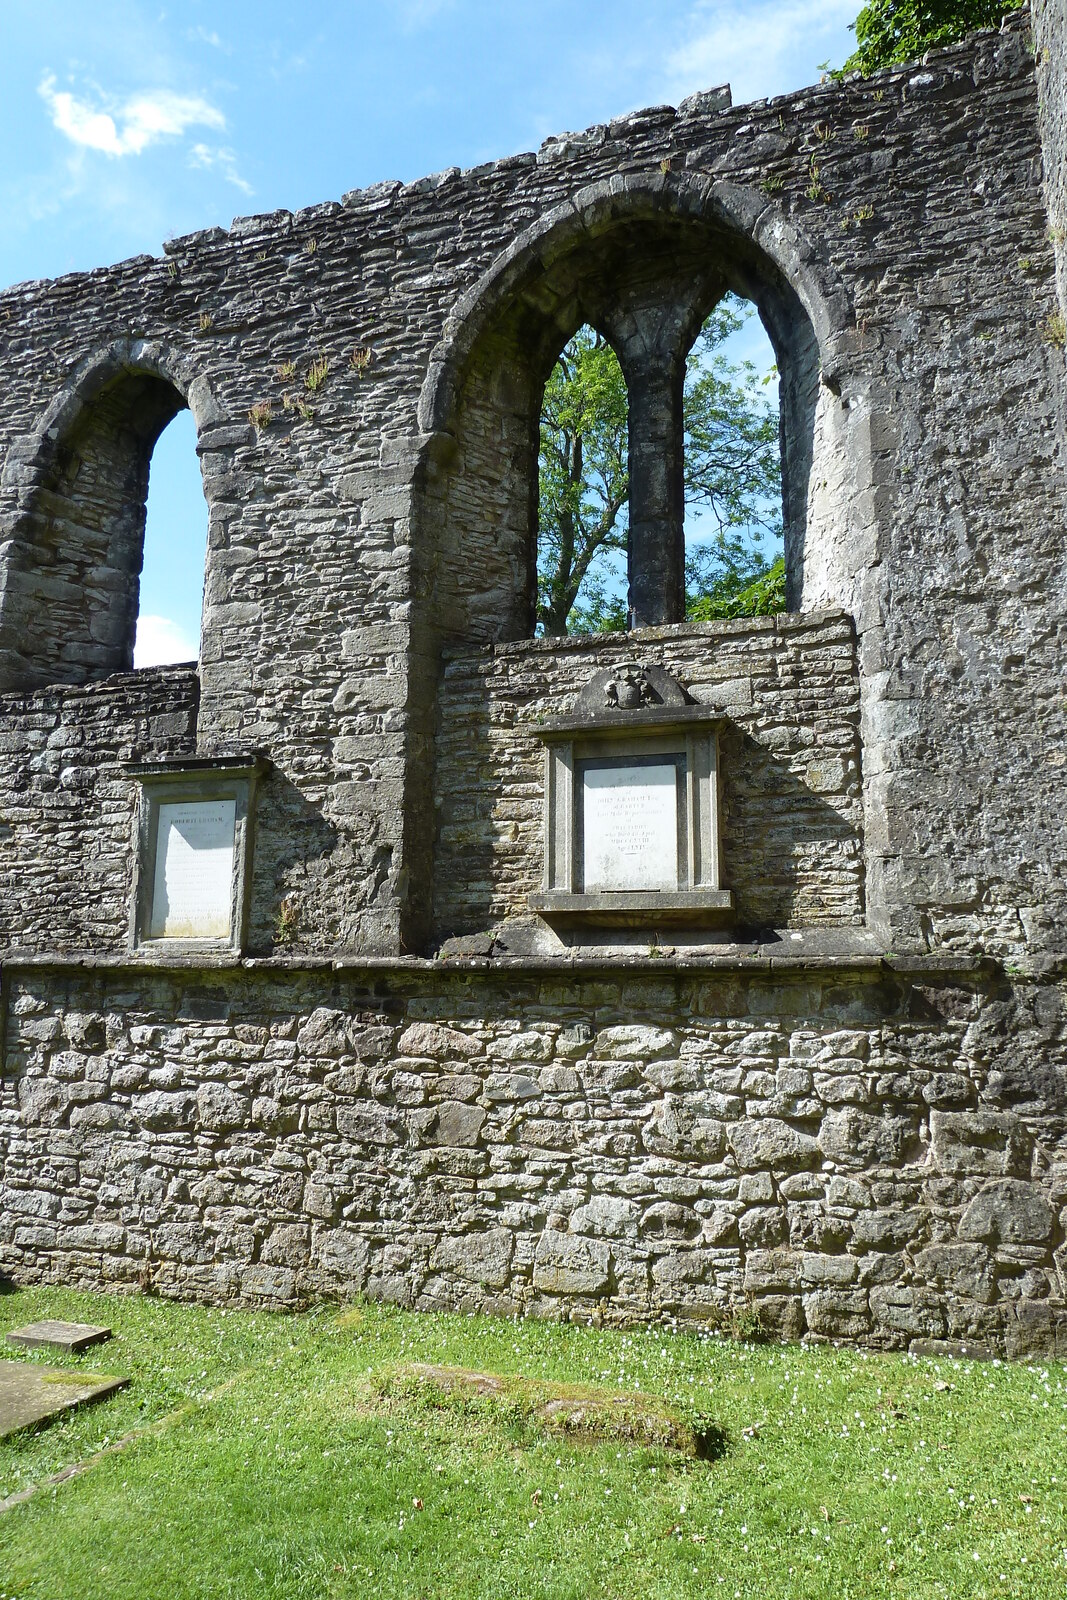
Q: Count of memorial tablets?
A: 2